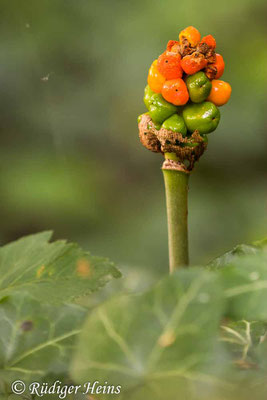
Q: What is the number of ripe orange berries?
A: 9